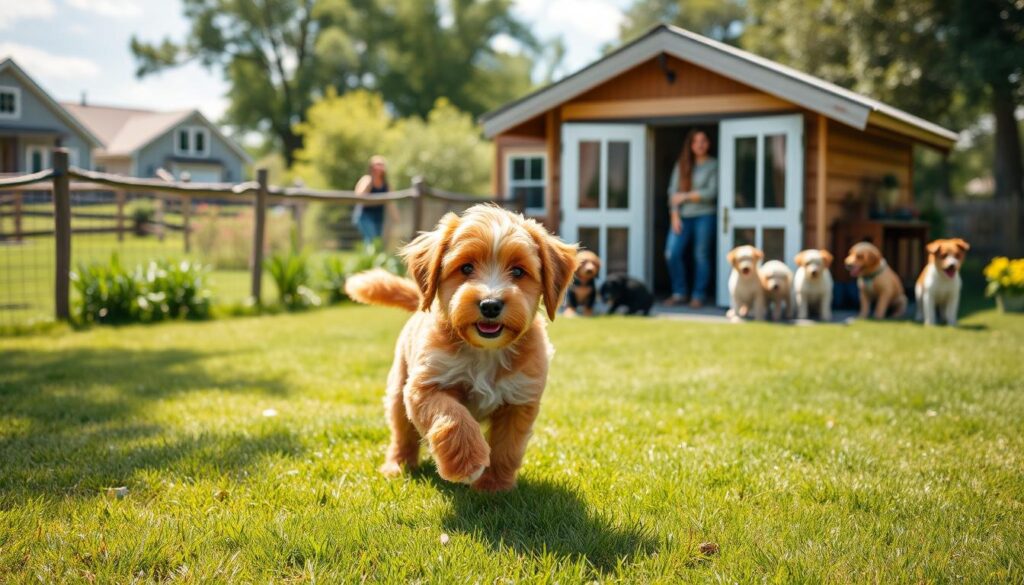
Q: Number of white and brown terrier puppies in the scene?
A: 1